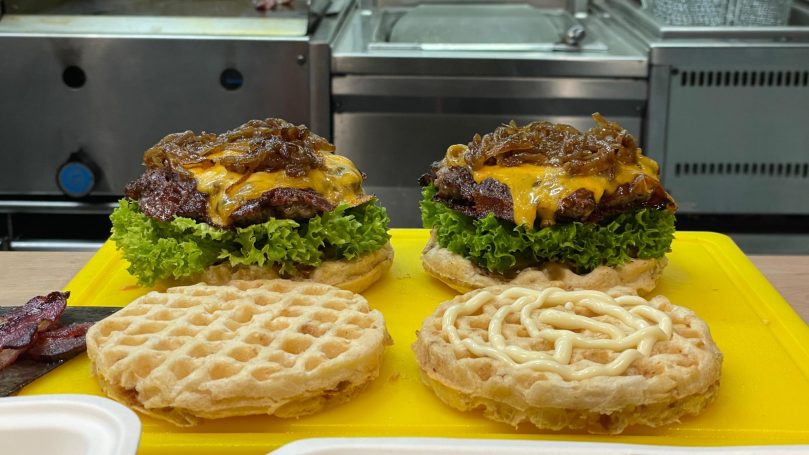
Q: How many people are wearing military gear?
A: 0